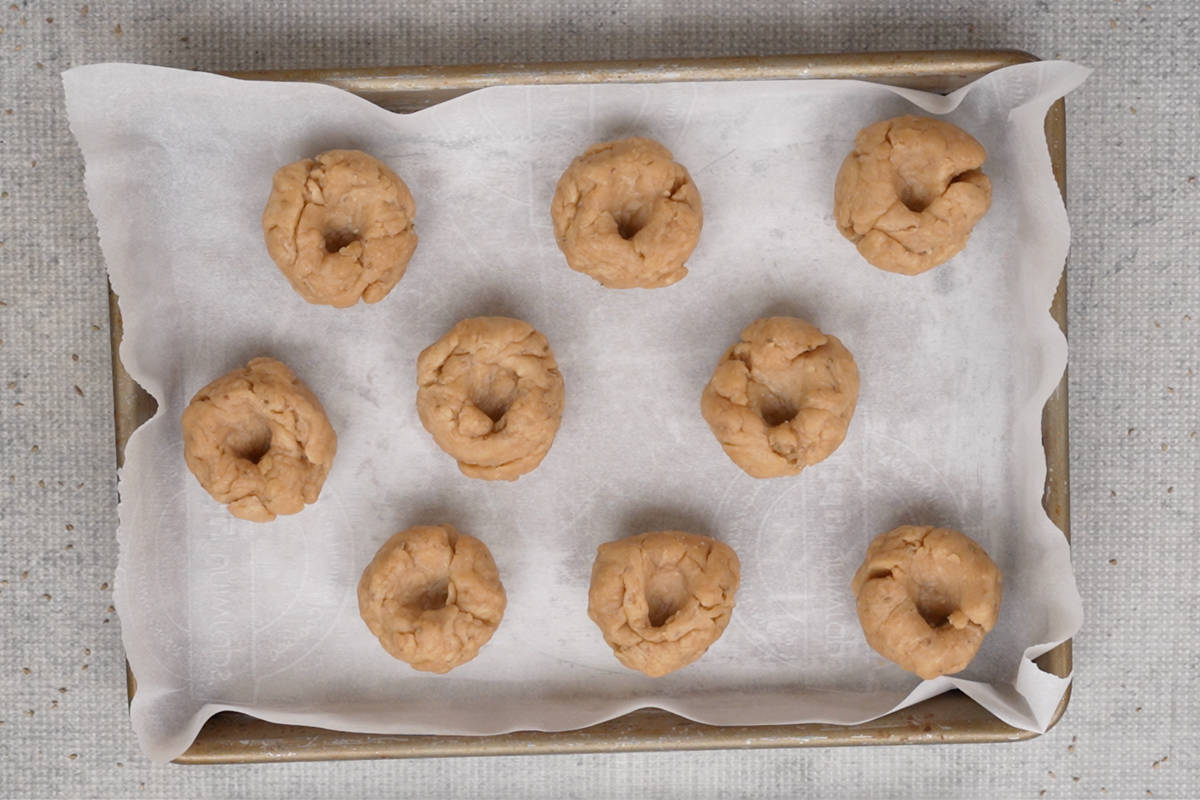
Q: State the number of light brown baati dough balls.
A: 9